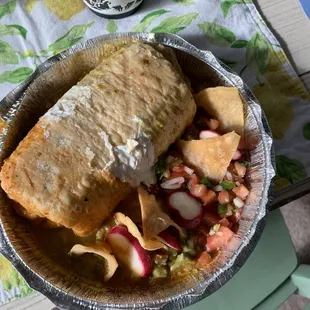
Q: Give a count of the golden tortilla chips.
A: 5